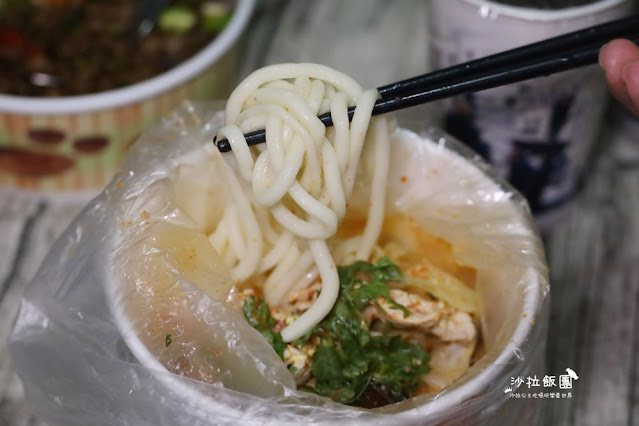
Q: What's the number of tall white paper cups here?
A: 1